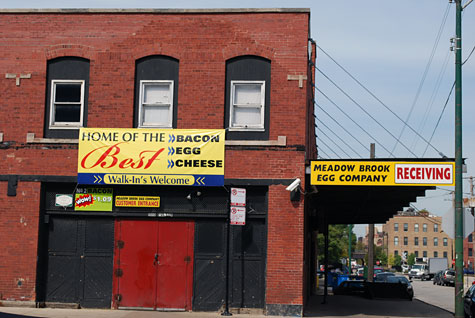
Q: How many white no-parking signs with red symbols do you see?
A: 2